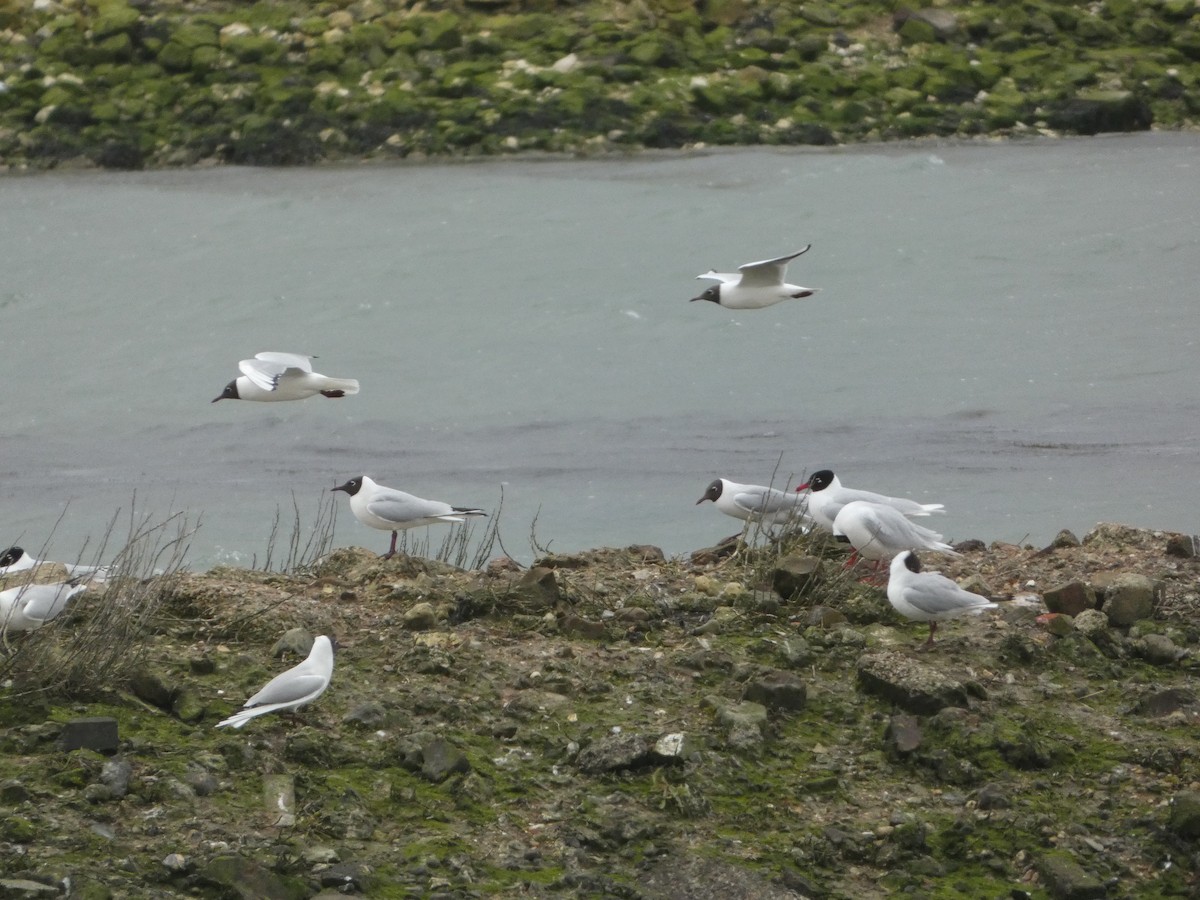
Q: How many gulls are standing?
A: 8